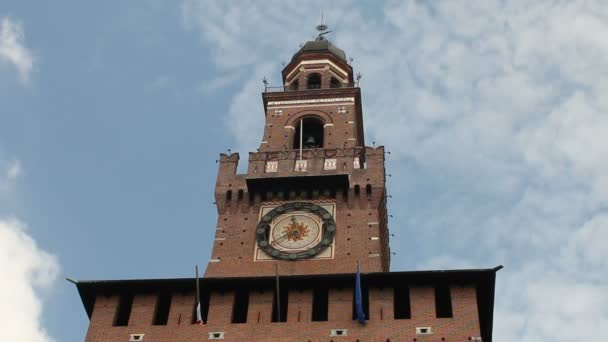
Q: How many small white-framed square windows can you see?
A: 4